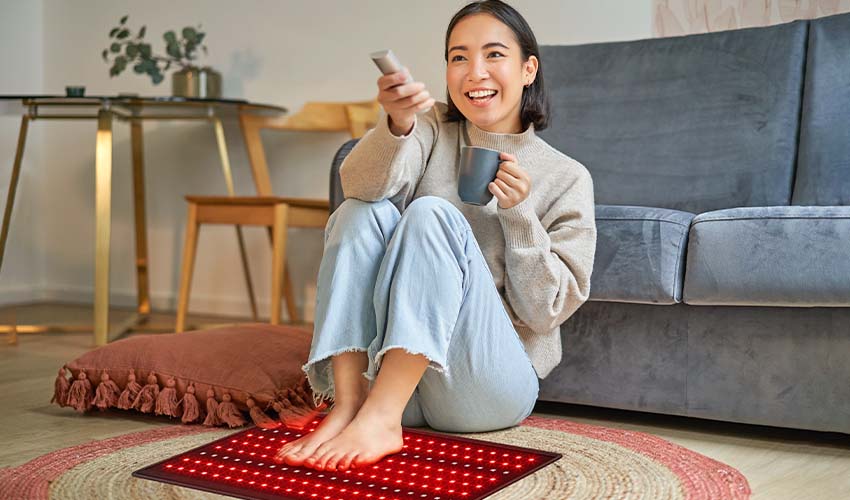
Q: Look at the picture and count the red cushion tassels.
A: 14